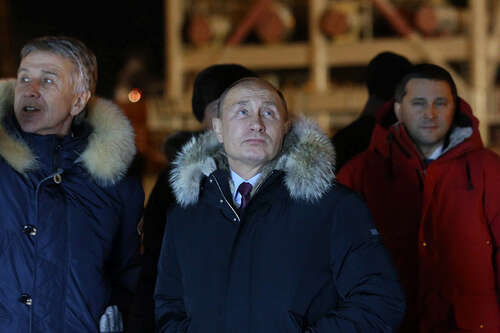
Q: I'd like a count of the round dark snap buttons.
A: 2